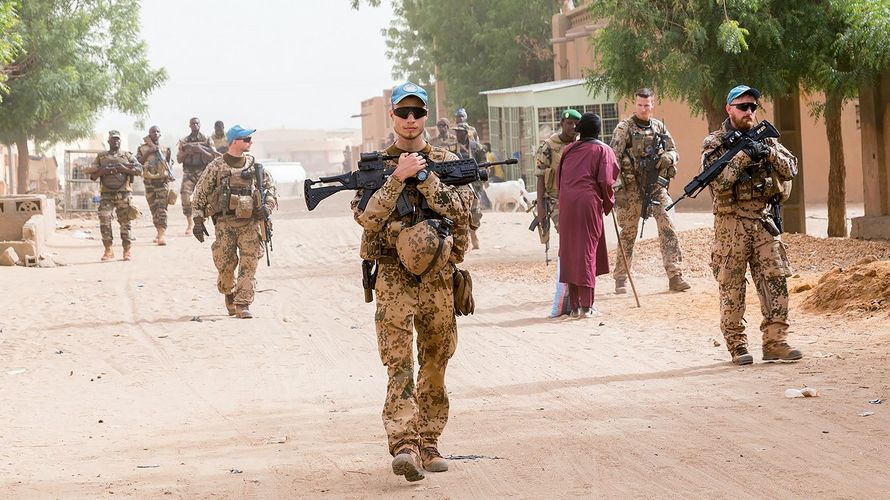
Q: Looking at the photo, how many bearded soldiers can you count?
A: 1